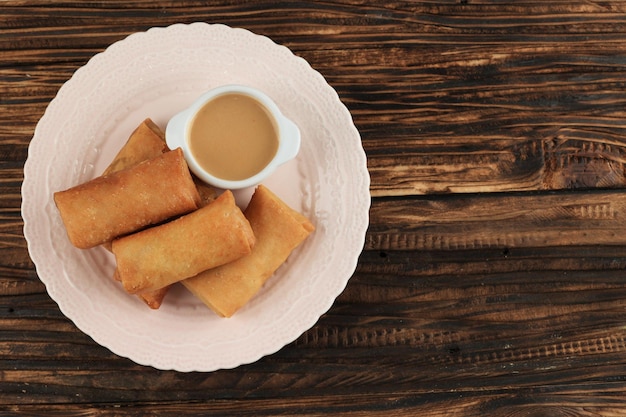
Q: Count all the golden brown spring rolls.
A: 5